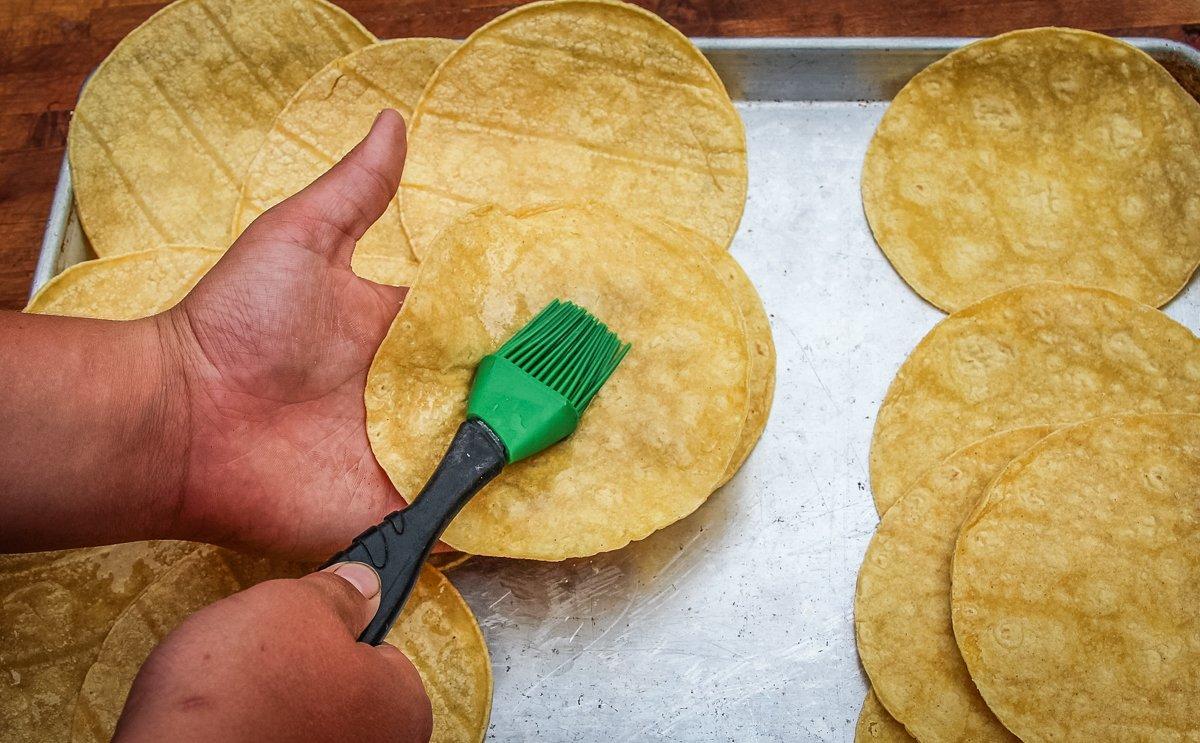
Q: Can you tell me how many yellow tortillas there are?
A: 13